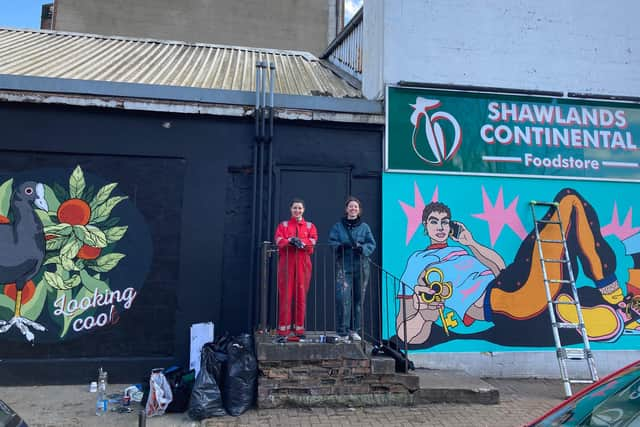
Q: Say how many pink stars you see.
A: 3